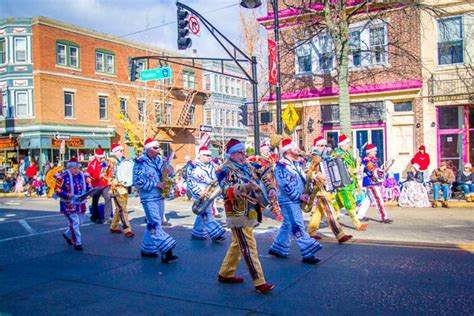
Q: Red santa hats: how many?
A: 11